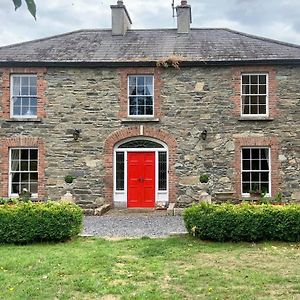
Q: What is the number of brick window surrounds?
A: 5